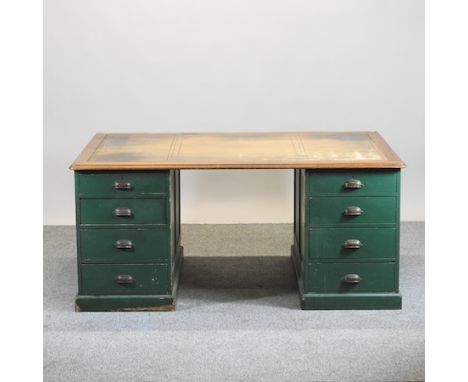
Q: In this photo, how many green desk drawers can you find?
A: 8